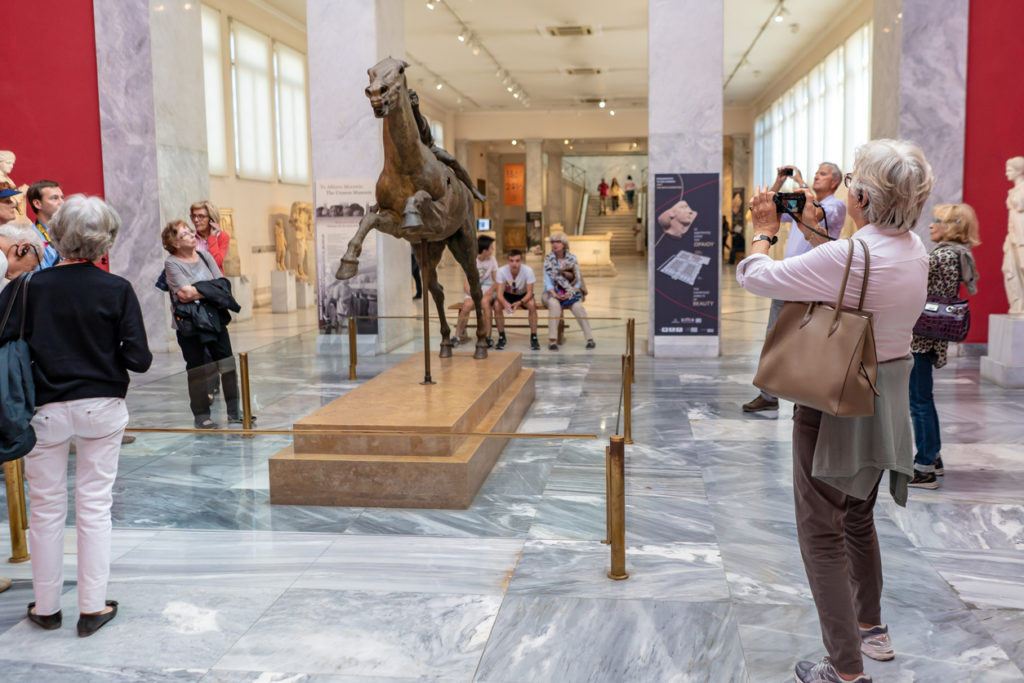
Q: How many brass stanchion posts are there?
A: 6